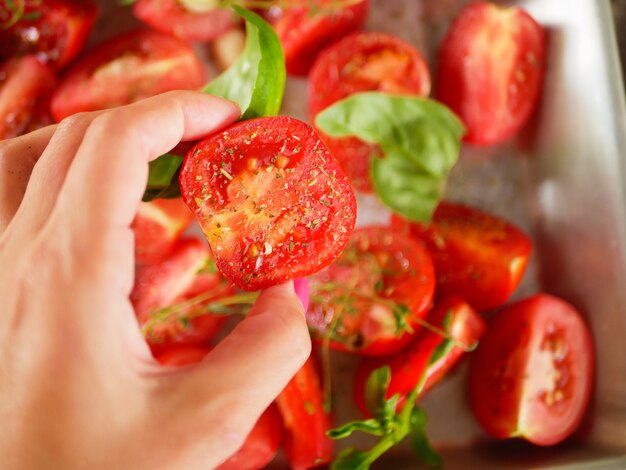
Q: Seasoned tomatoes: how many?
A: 1